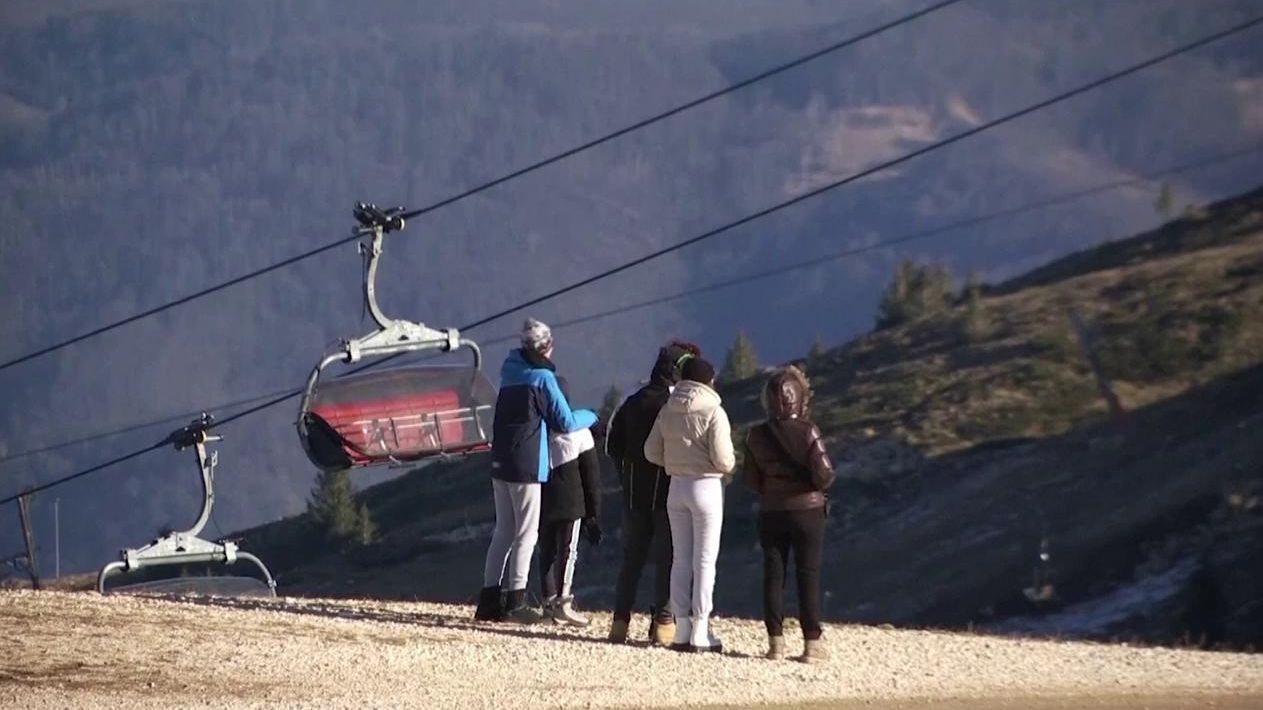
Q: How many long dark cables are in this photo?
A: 3